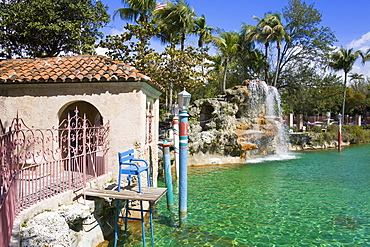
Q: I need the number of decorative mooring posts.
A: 4